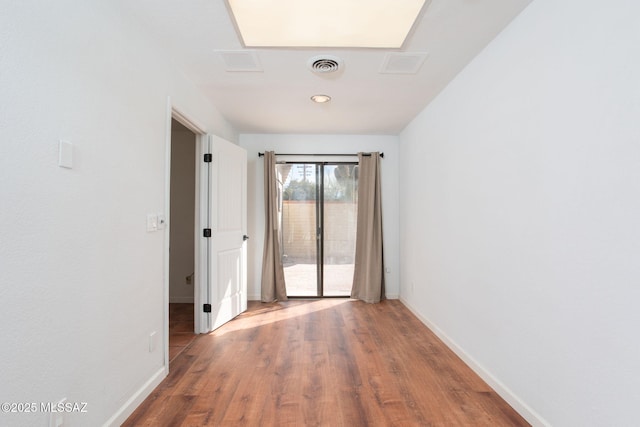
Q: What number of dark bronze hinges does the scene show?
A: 3